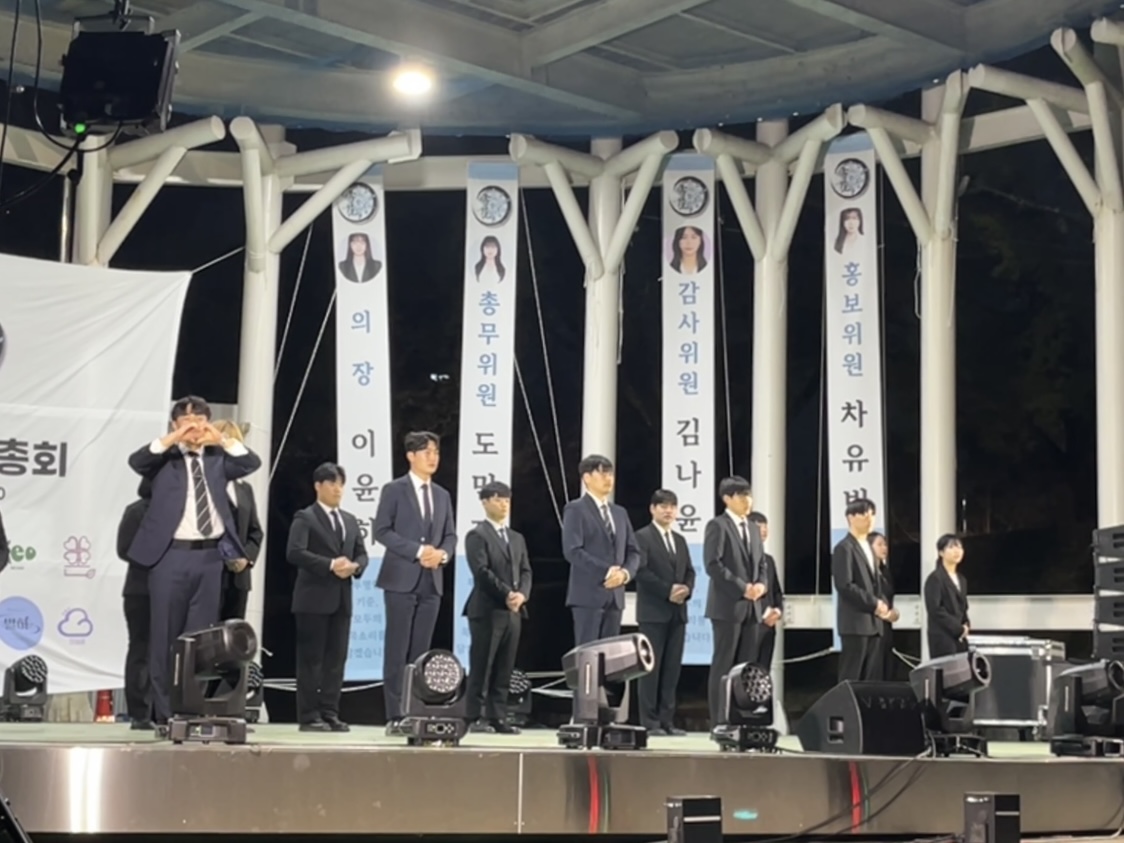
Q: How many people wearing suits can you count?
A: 13